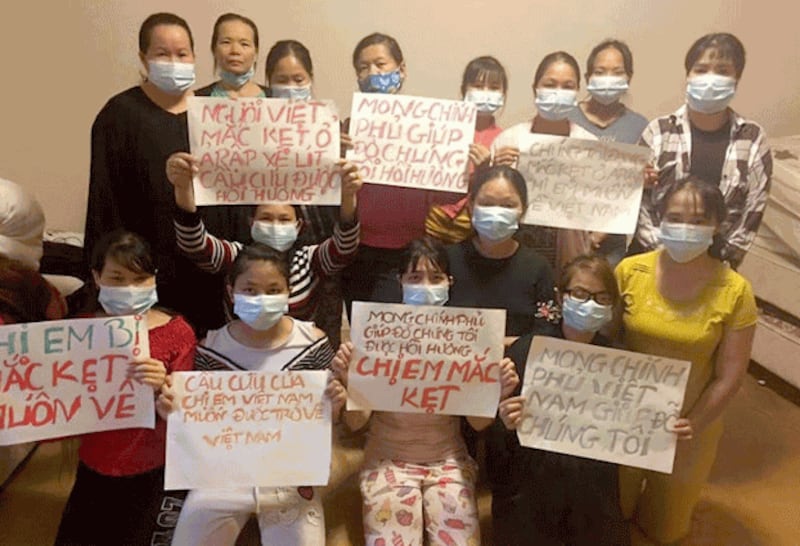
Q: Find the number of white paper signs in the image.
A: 7